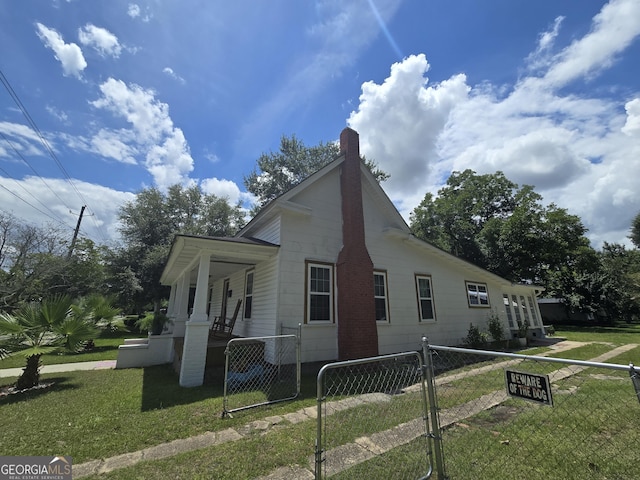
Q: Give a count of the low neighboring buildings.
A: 1